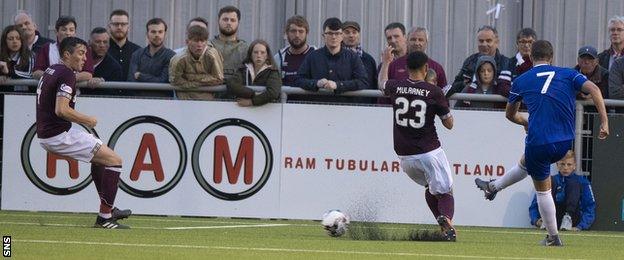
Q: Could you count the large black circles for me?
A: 3